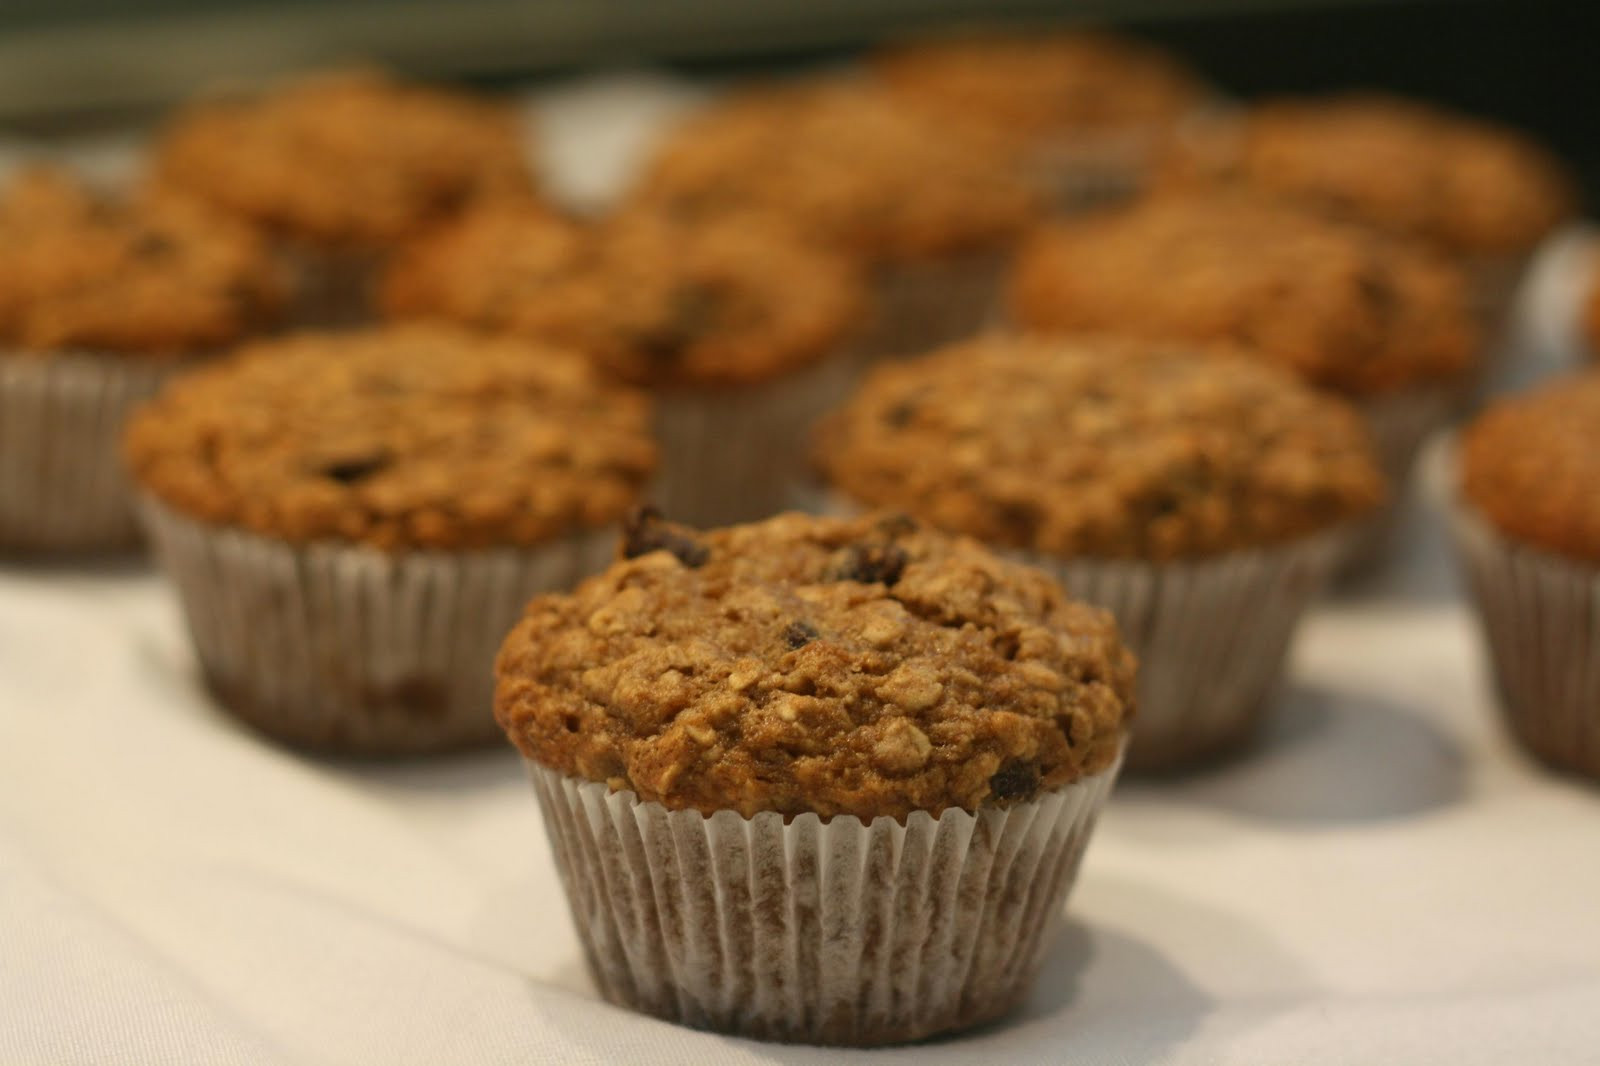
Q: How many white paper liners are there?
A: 11